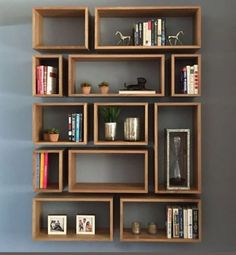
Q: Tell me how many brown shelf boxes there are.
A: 12